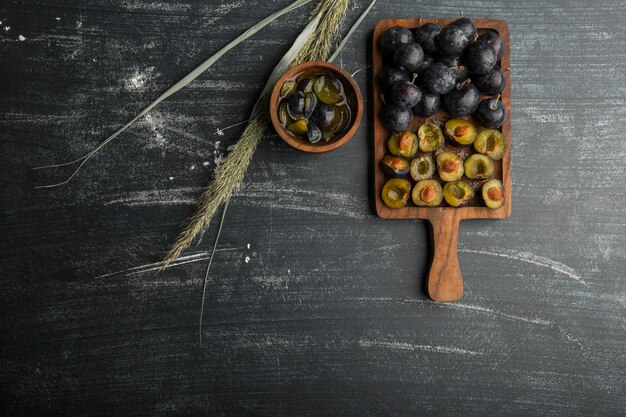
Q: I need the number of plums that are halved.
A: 12